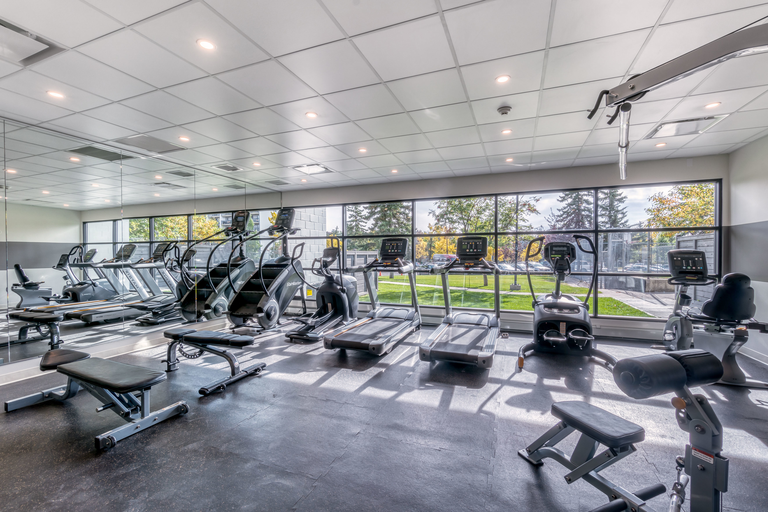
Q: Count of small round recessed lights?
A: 13